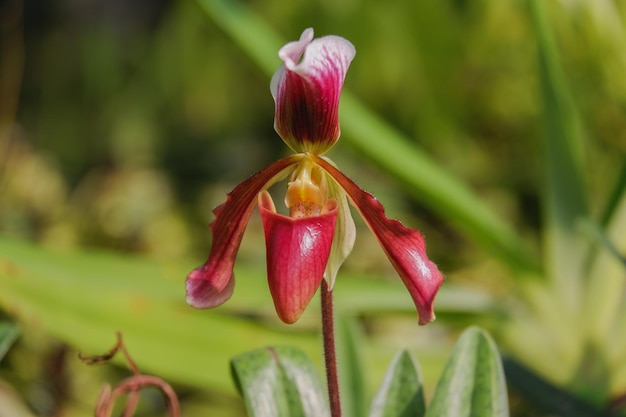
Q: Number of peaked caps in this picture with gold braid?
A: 0